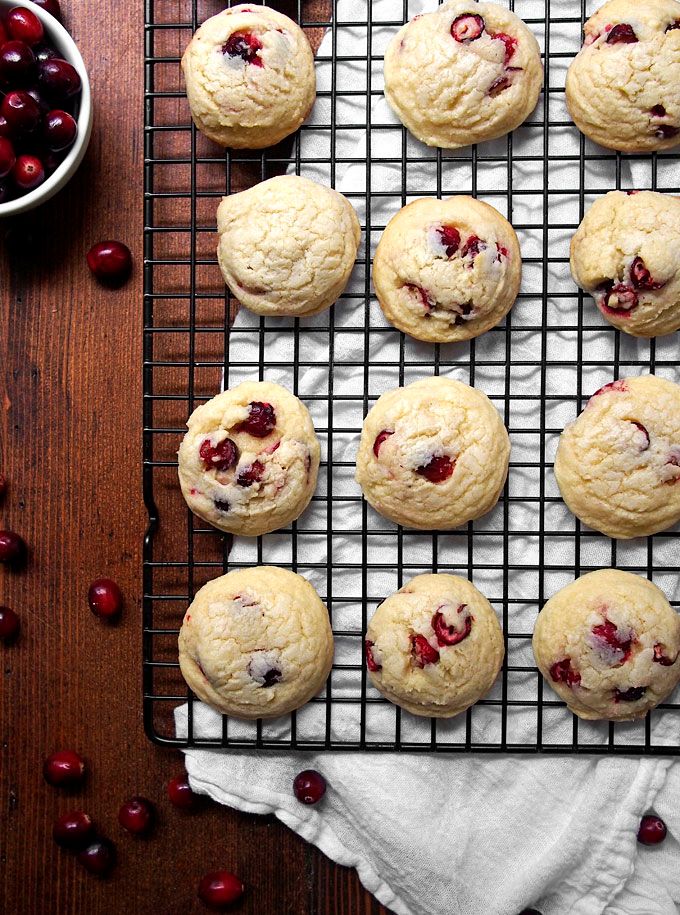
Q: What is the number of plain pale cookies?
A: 1